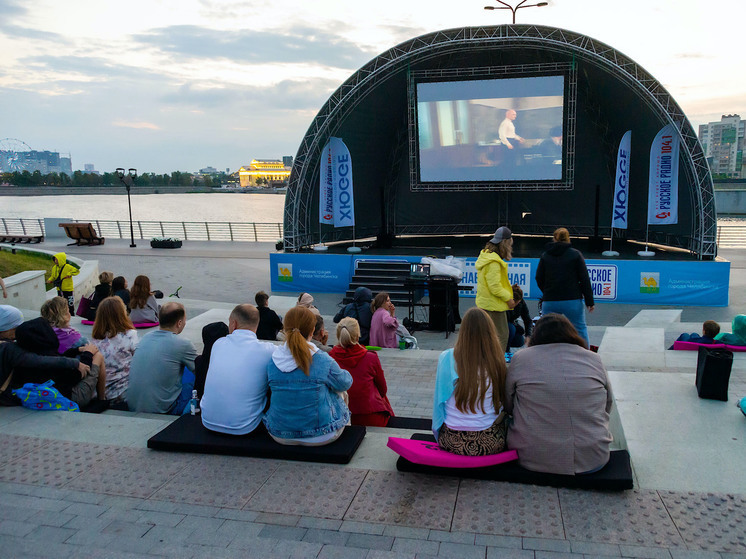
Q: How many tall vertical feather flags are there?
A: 4